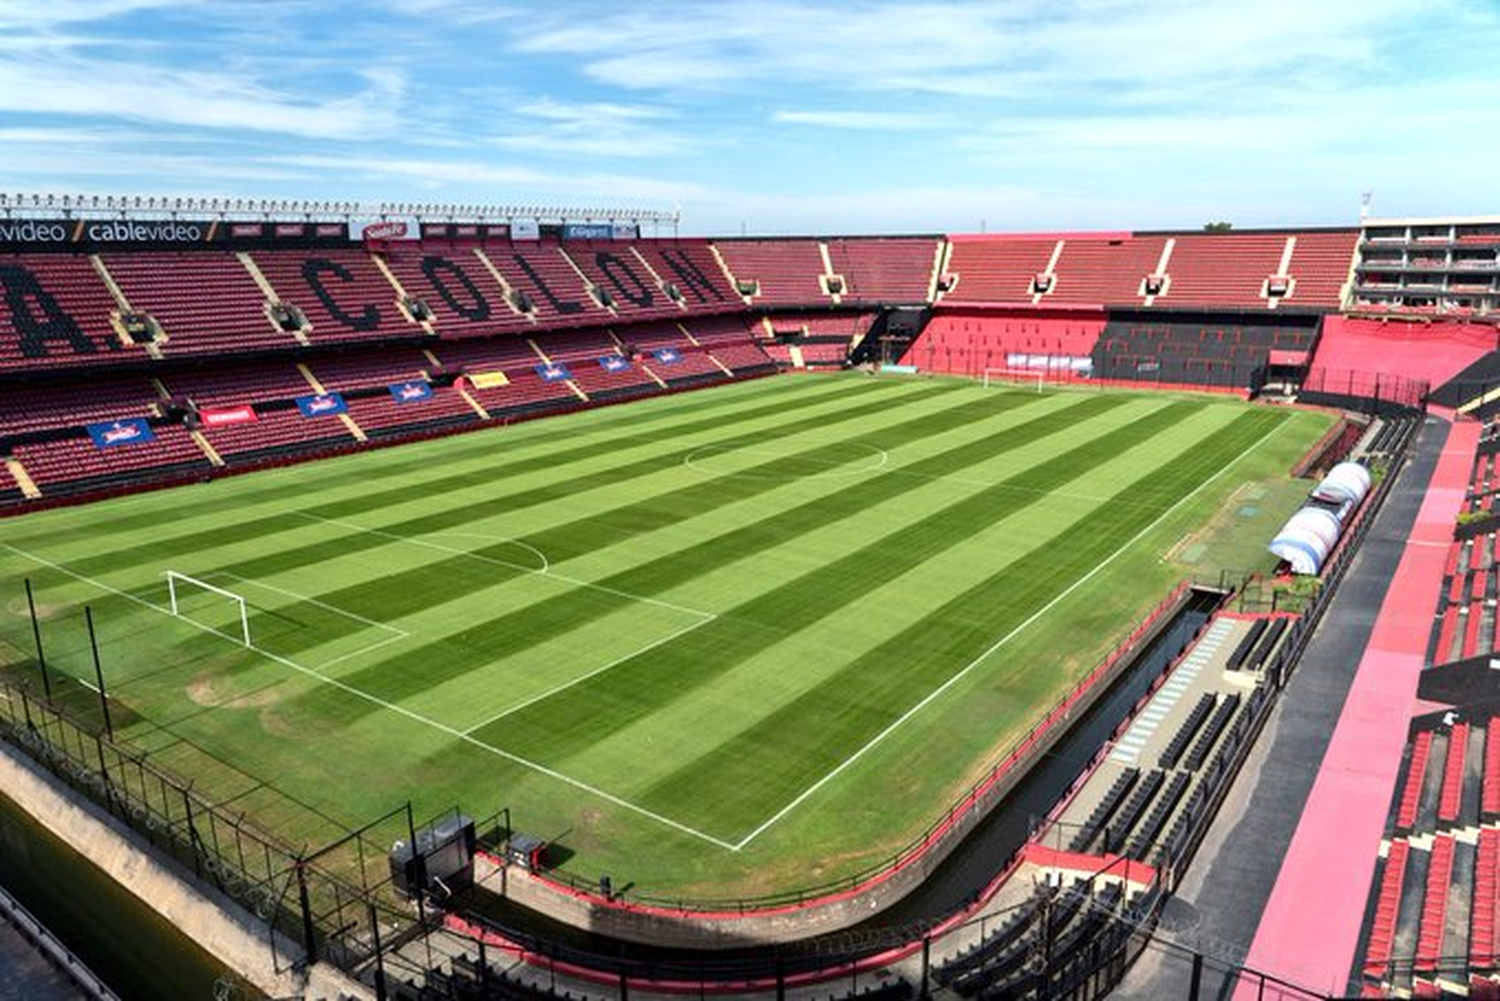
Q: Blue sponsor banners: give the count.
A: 6